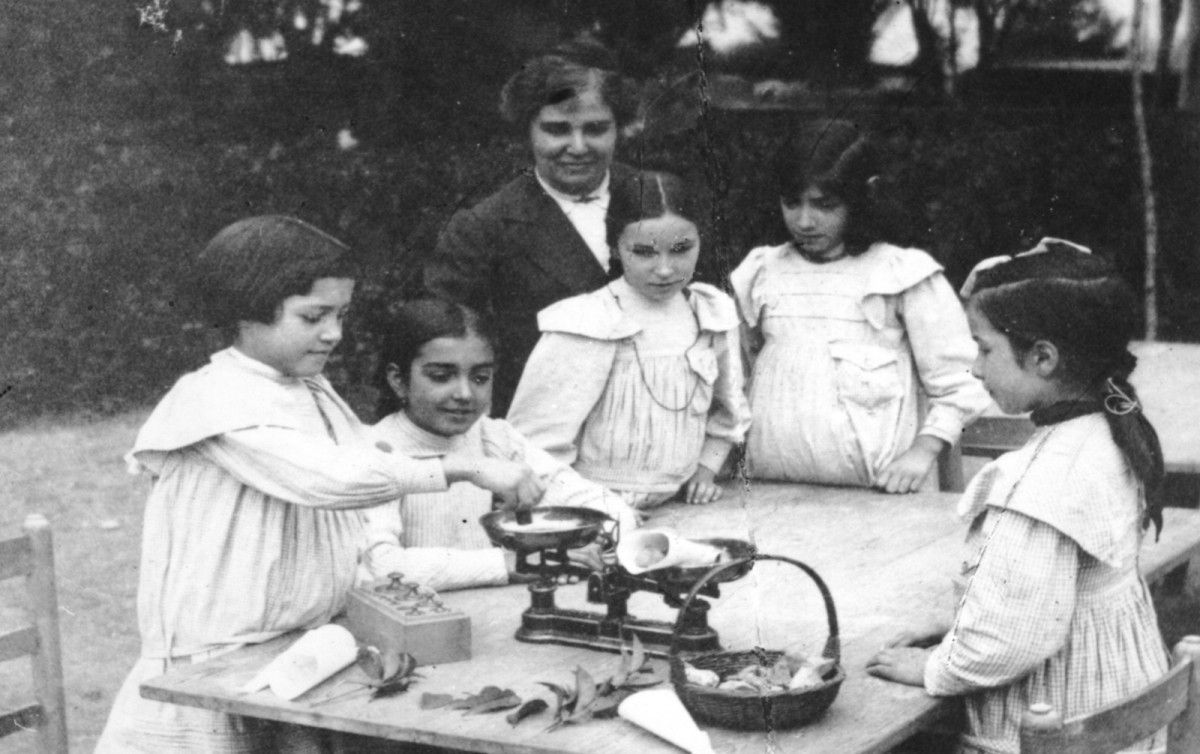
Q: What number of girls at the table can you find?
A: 5